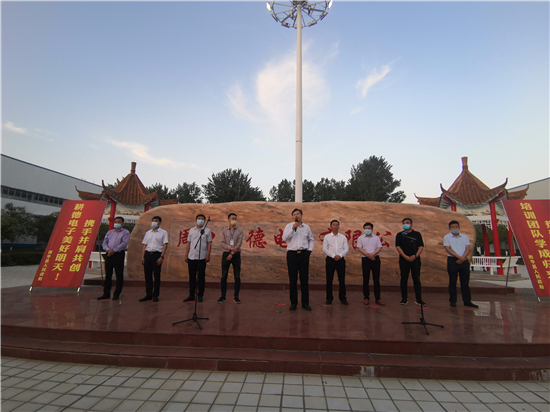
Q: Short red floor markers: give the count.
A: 9